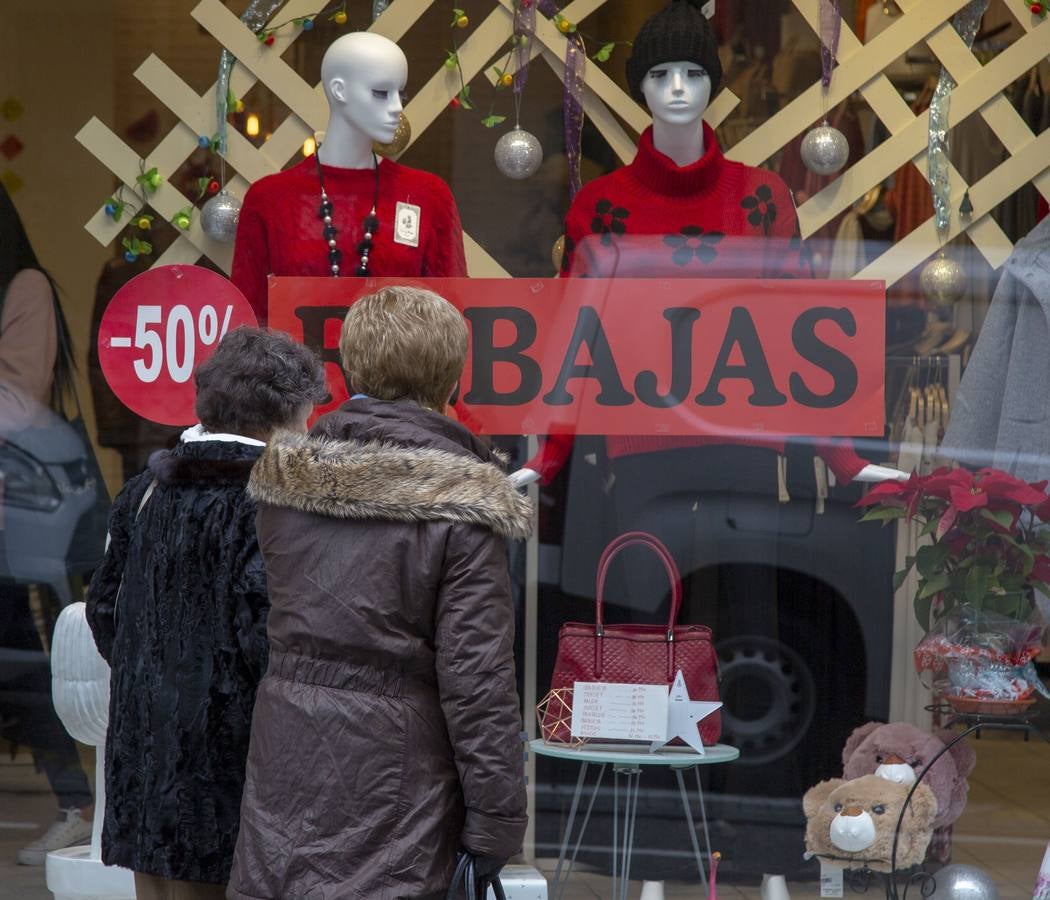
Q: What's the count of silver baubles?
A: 4